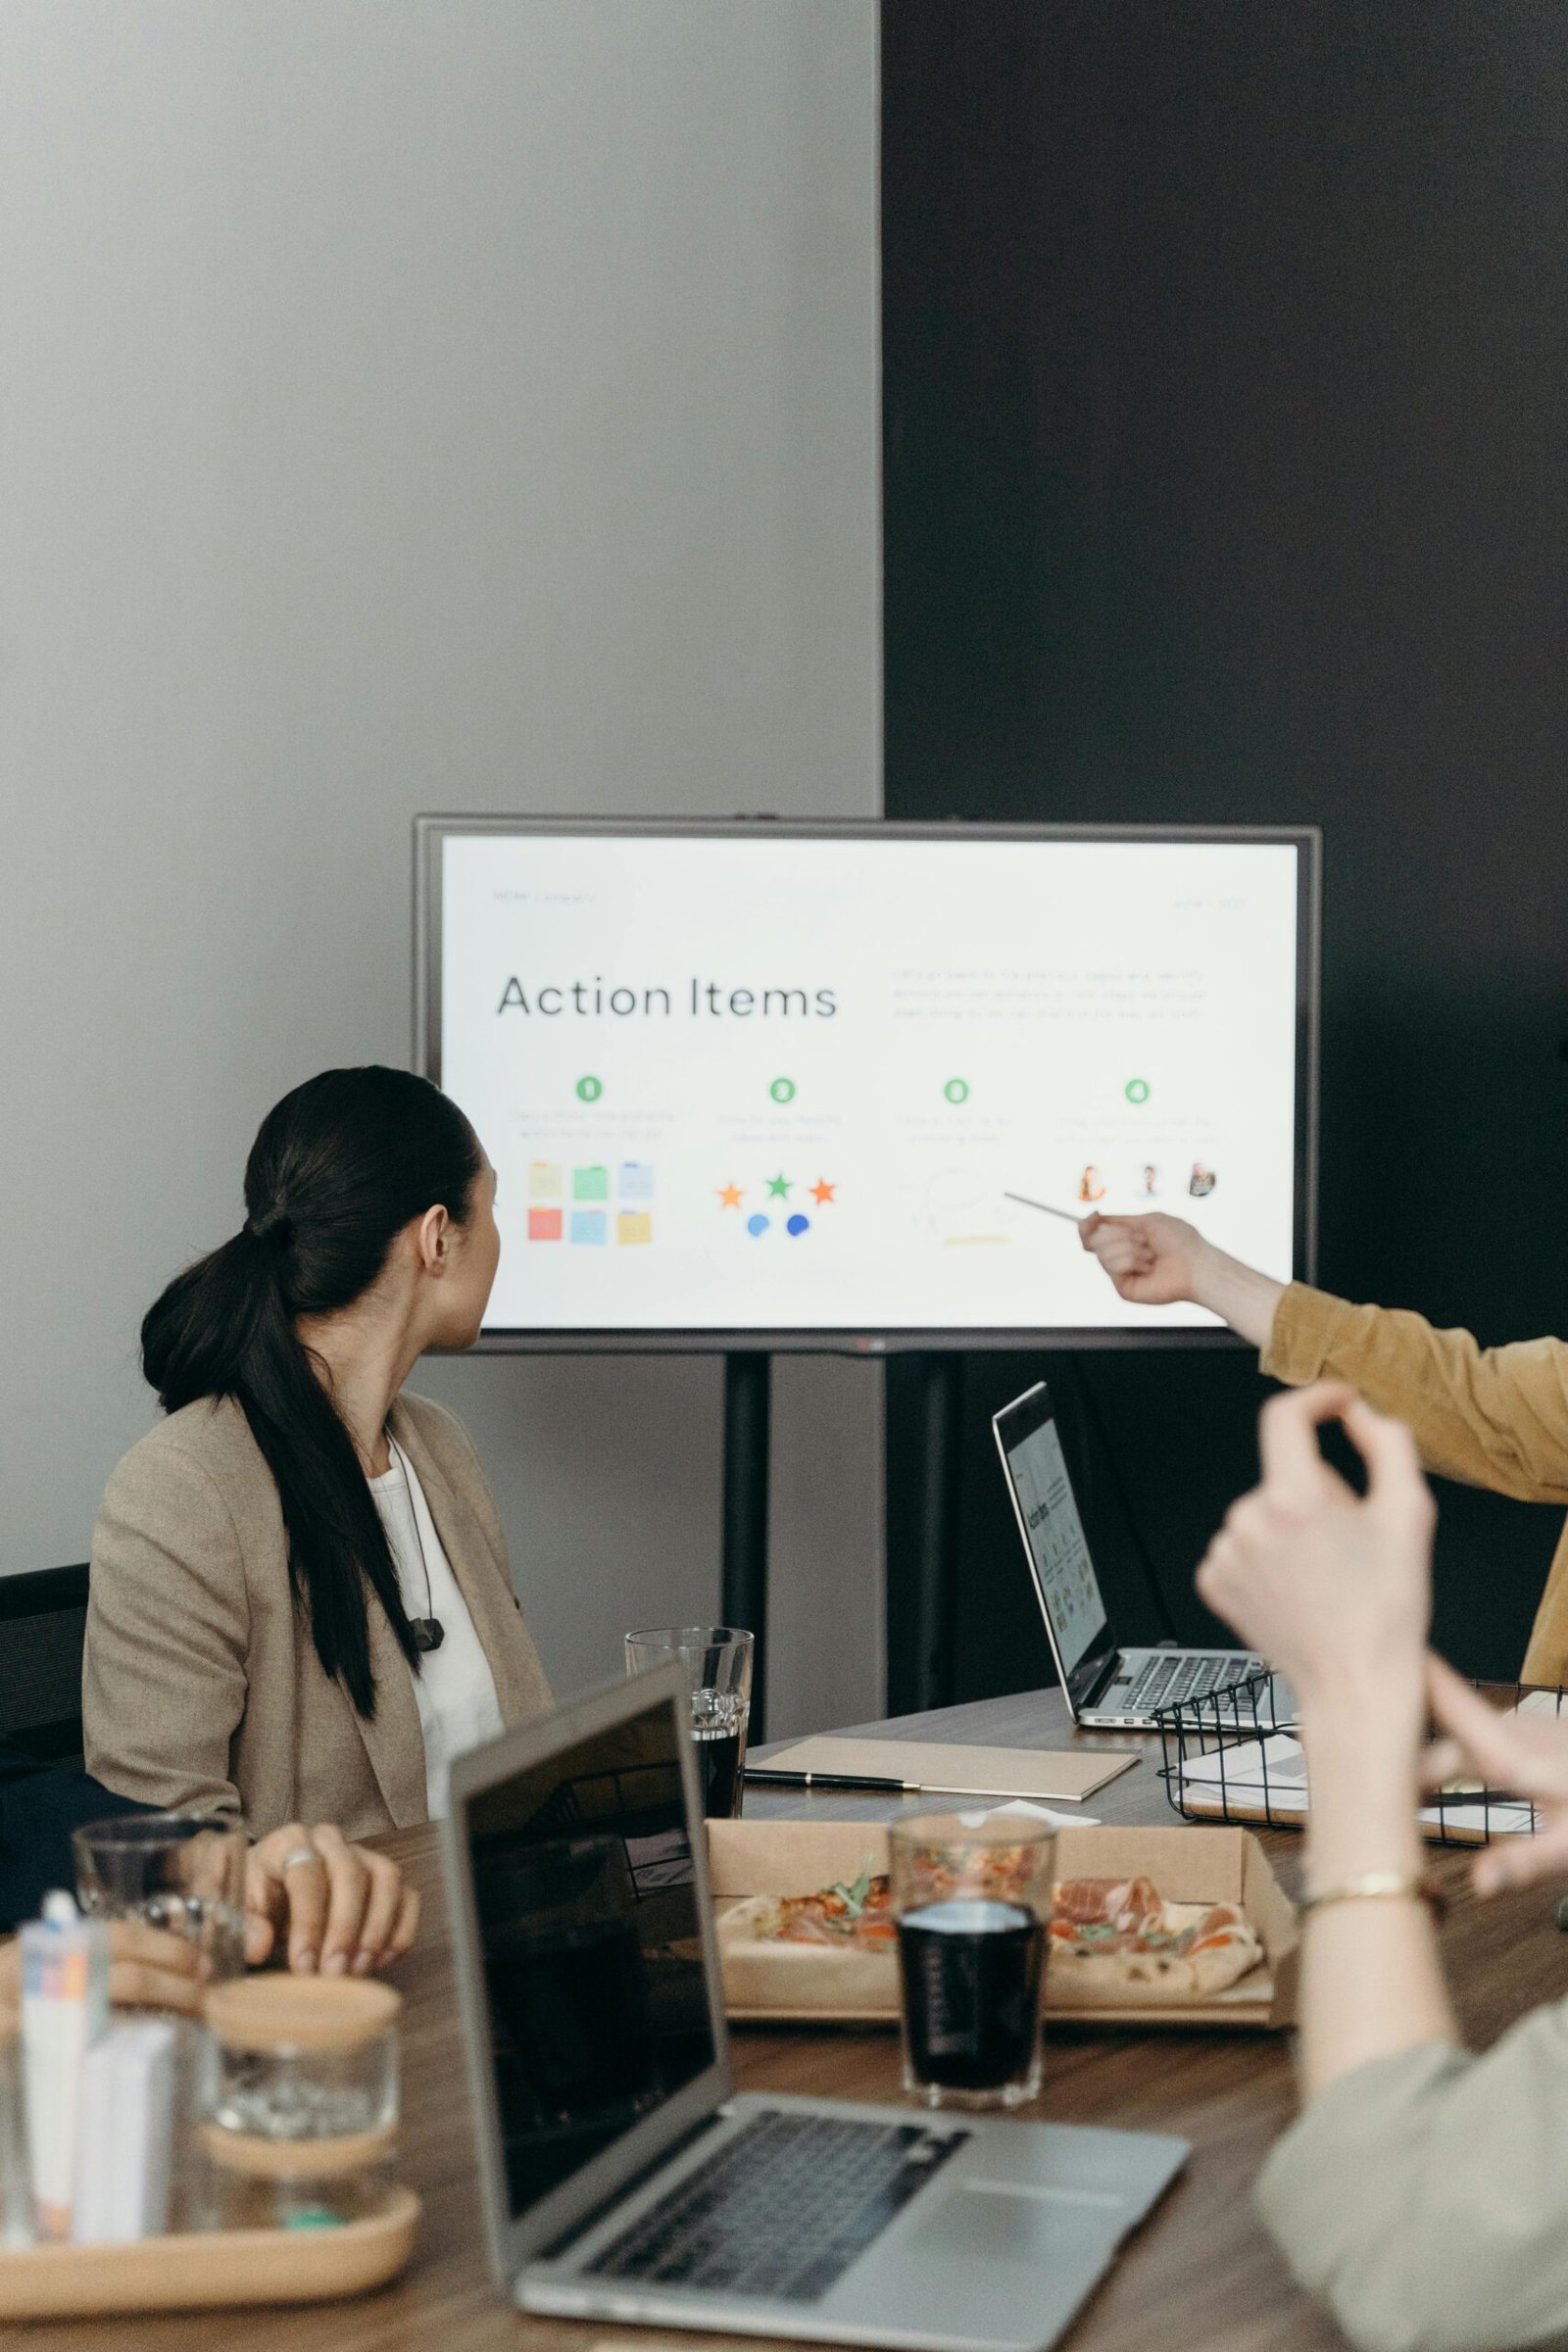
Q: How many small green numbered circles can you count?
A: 4